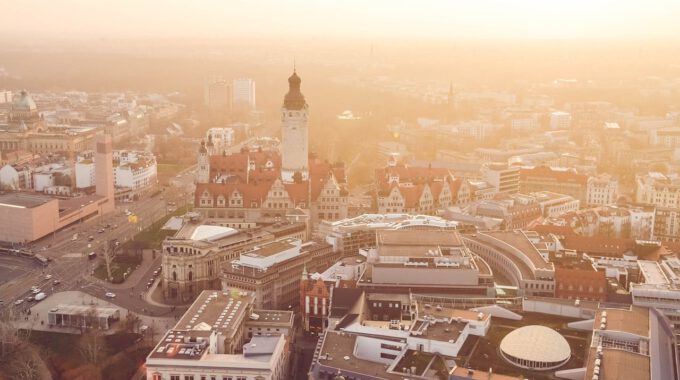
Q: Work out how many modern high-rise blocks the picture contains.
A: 2